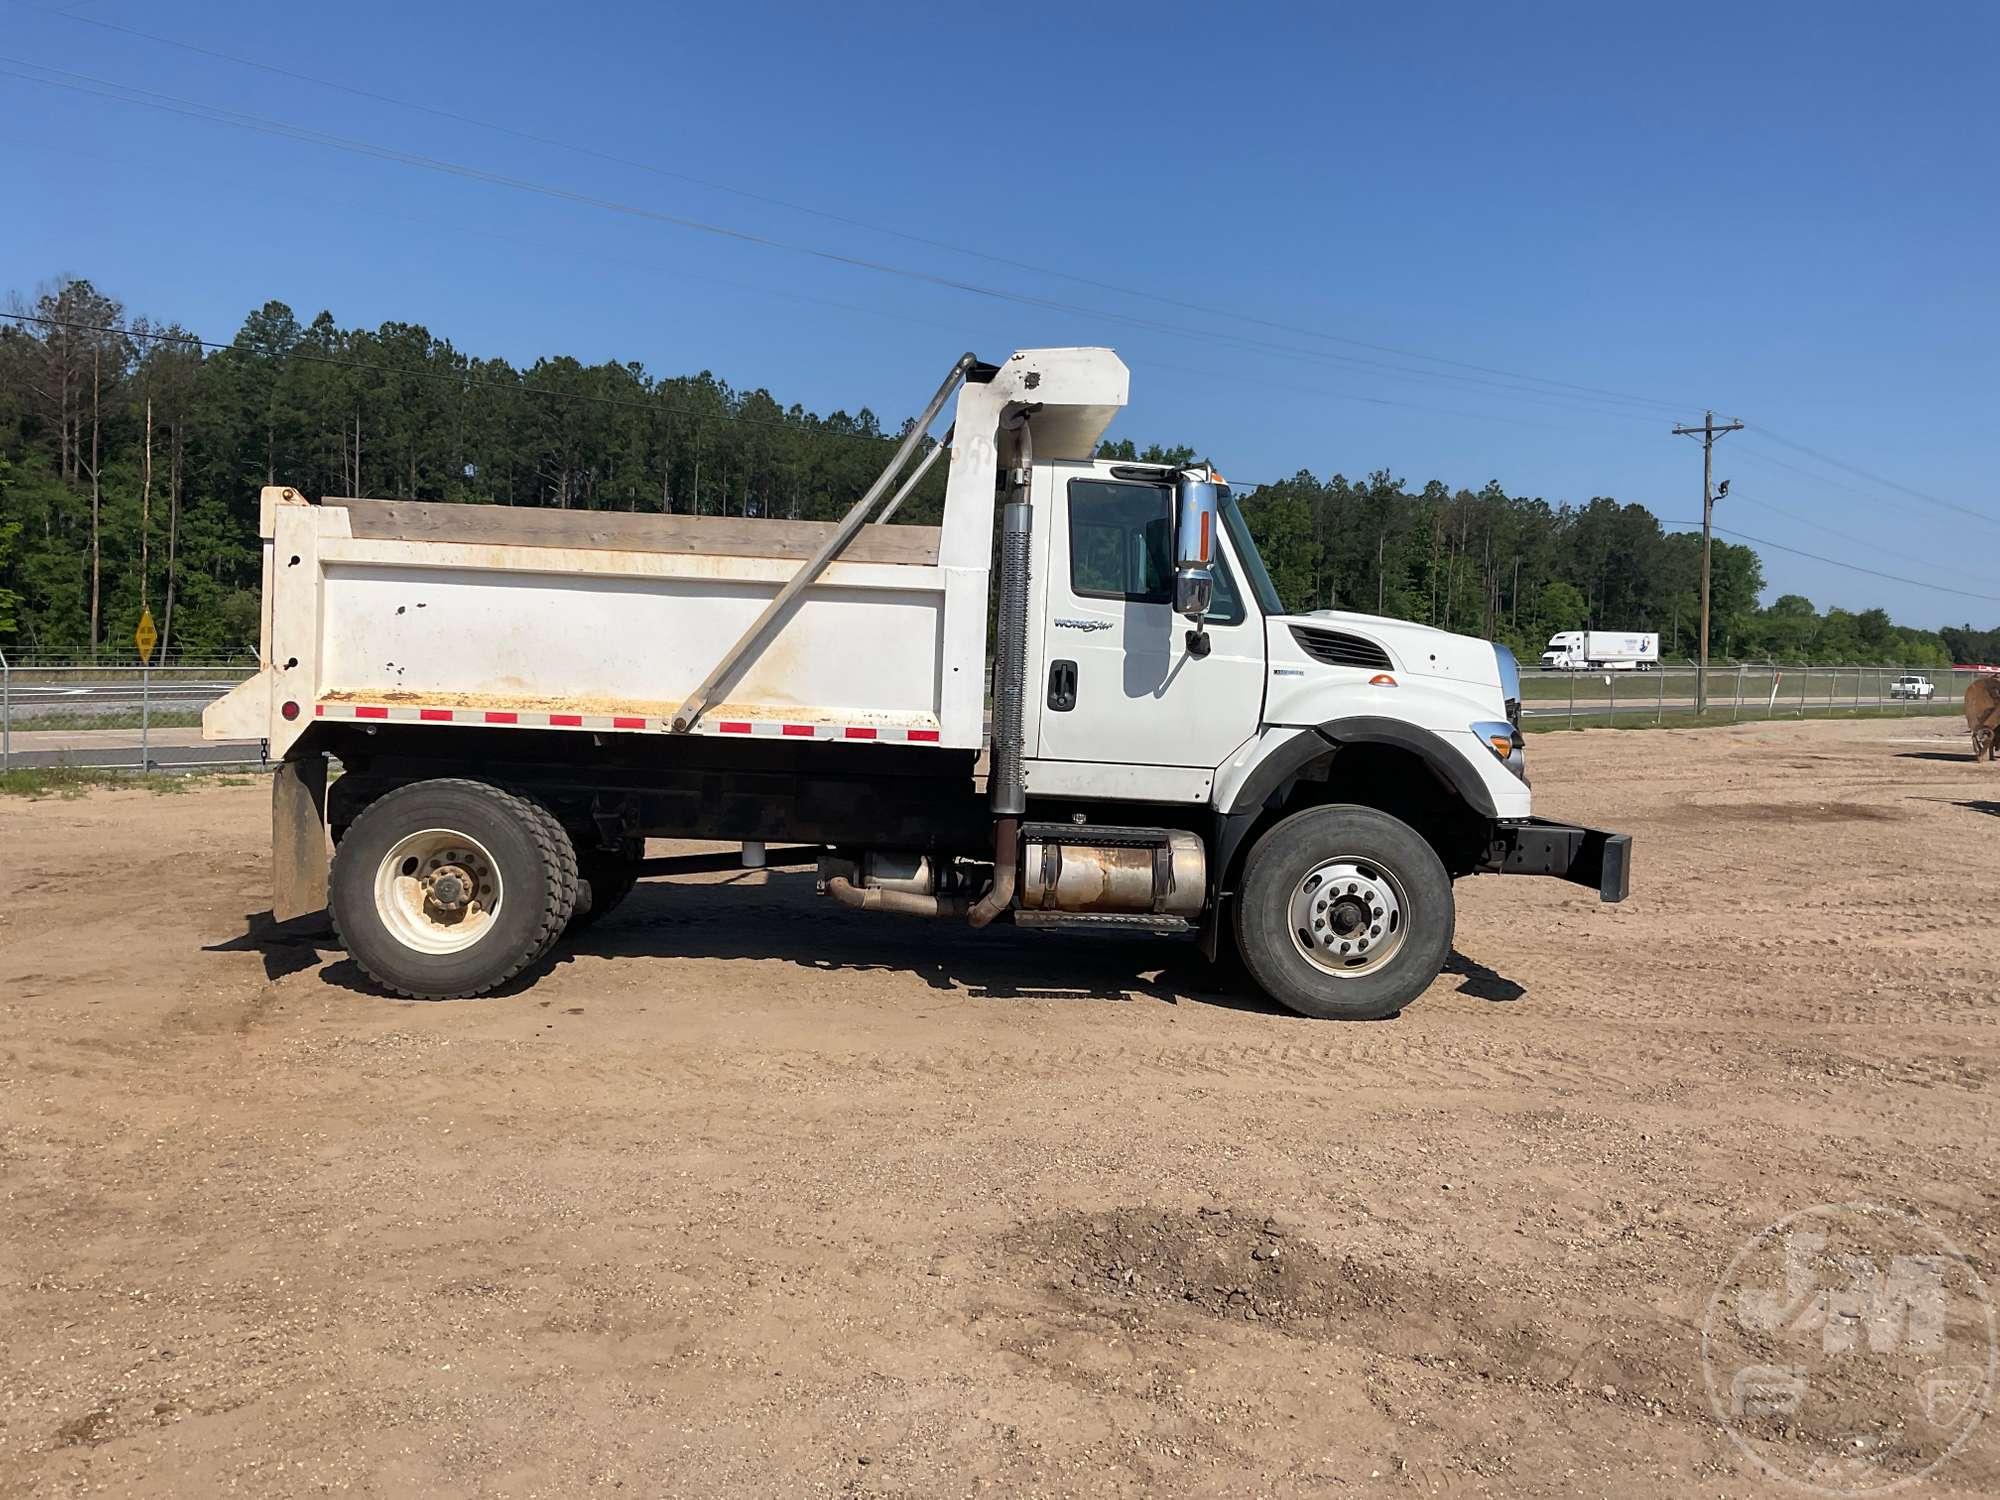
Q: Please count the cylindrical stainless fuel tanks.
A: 1